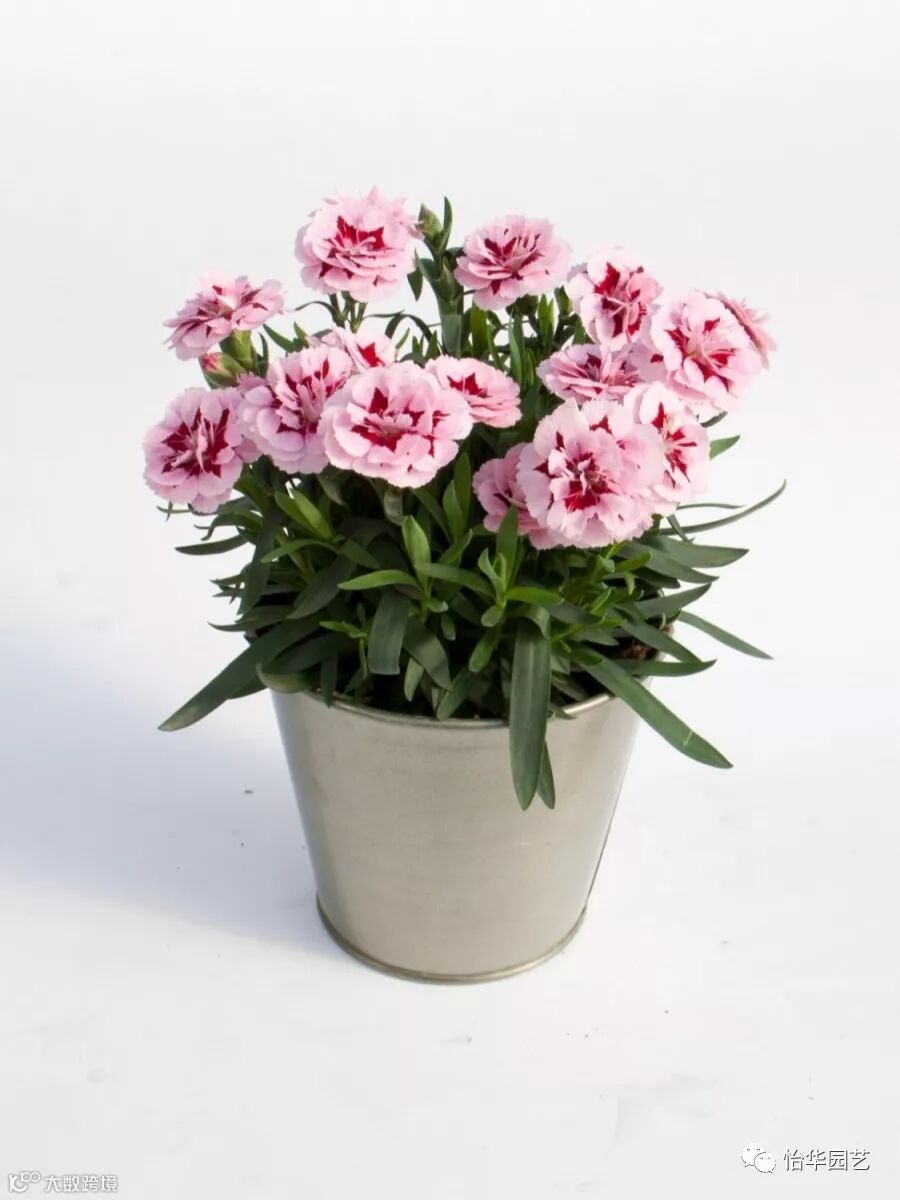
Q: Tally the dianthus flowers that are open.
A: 15